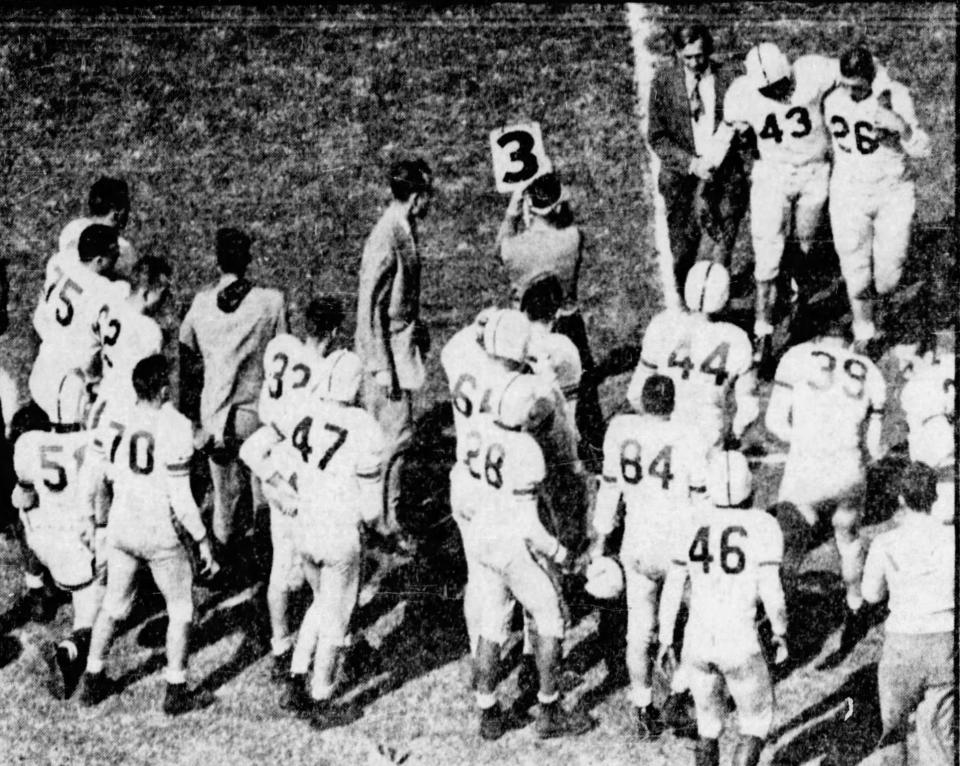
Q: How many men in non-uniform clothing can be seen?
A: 5